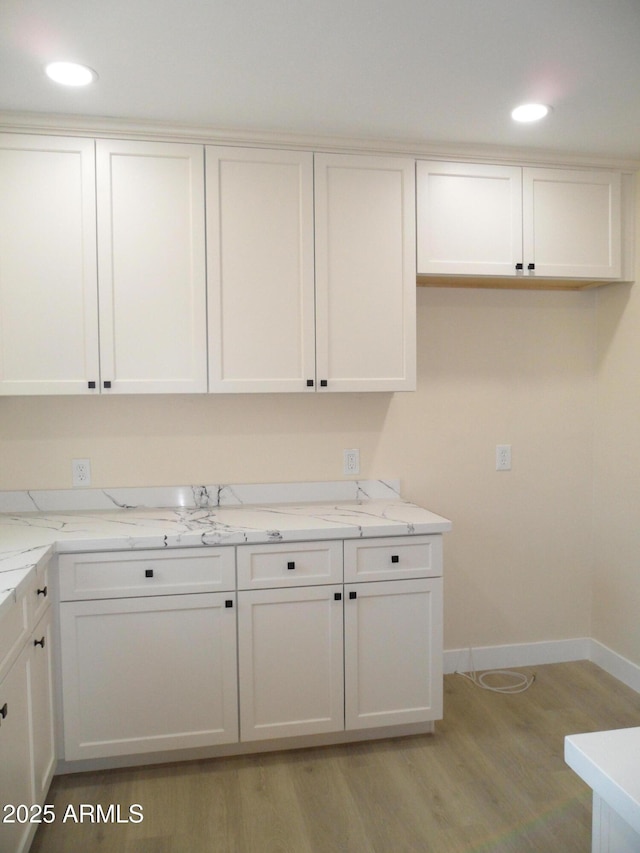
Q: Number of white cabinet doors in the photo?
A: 11